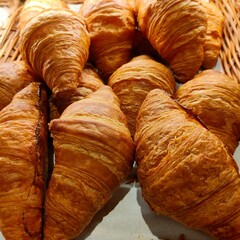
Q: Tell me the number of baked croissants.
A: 11